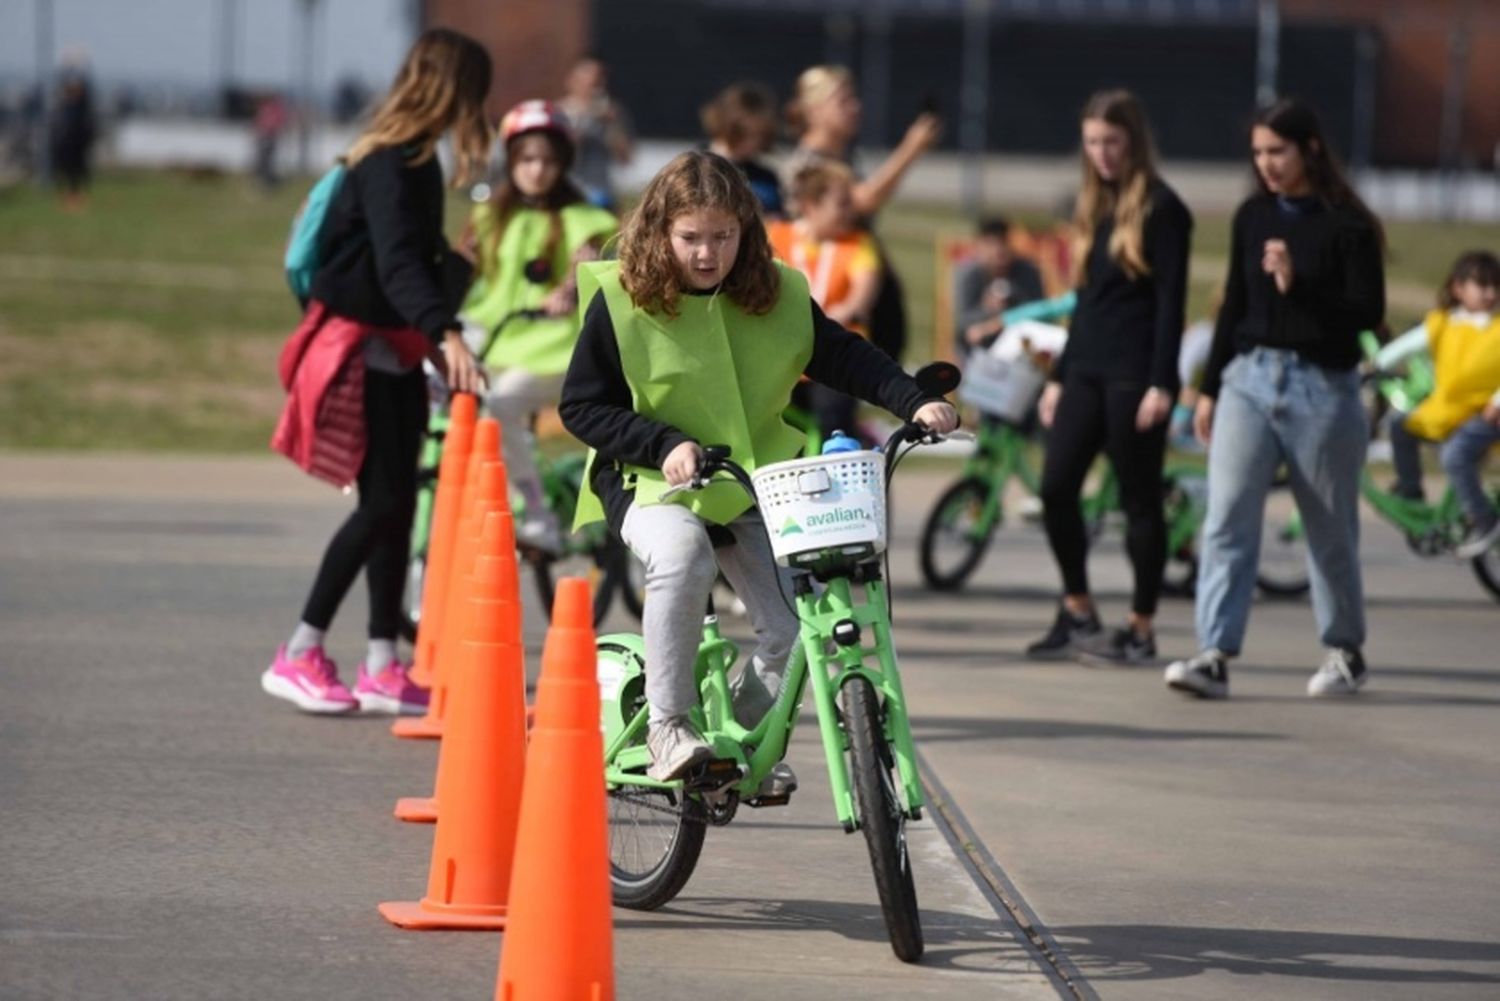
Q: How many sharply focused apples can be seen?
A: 0